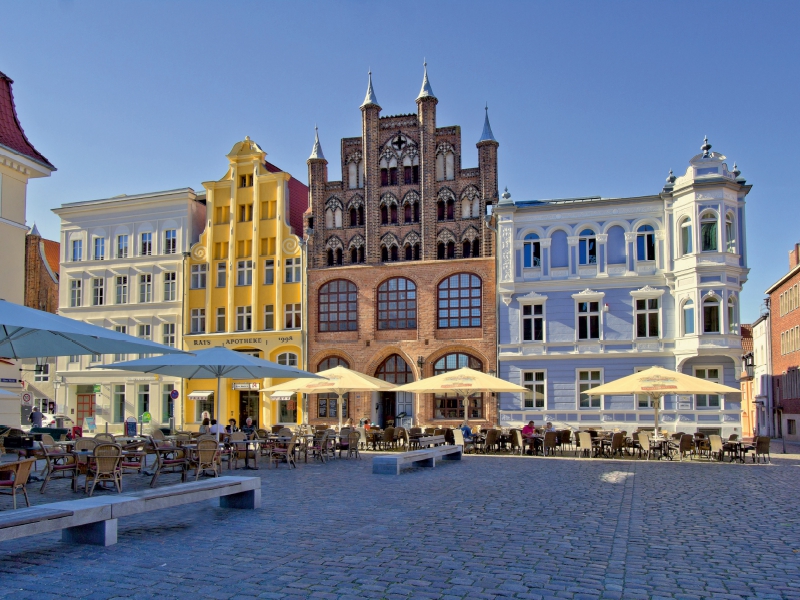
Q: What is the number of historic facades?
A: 4